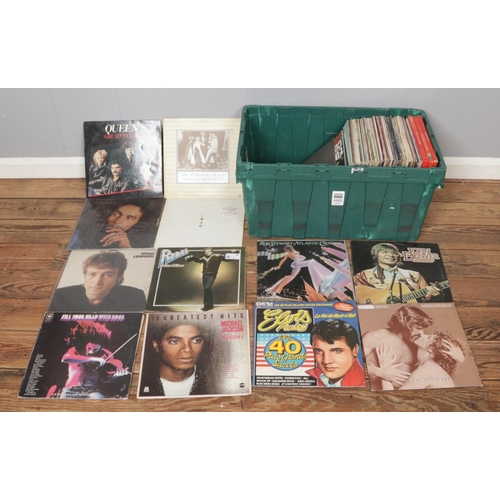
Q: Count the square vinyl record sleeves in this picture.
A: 12